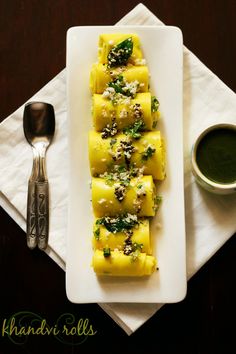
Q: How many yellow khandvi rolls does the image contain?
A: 7